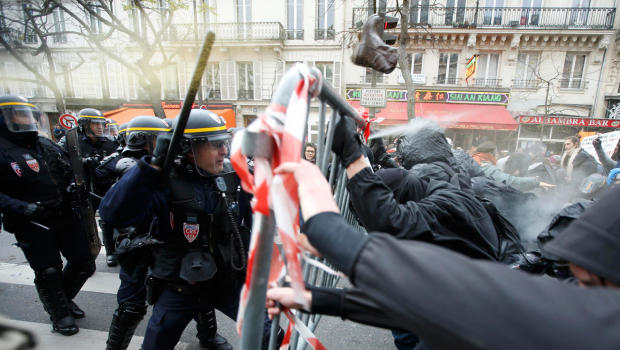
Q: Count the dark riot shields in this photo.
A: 1